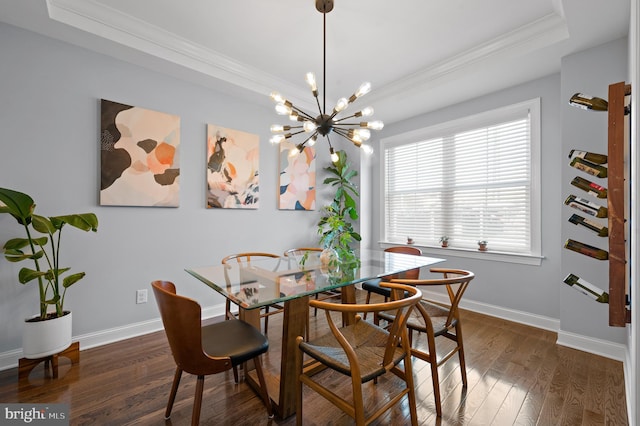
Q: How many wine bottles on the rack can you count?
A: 8